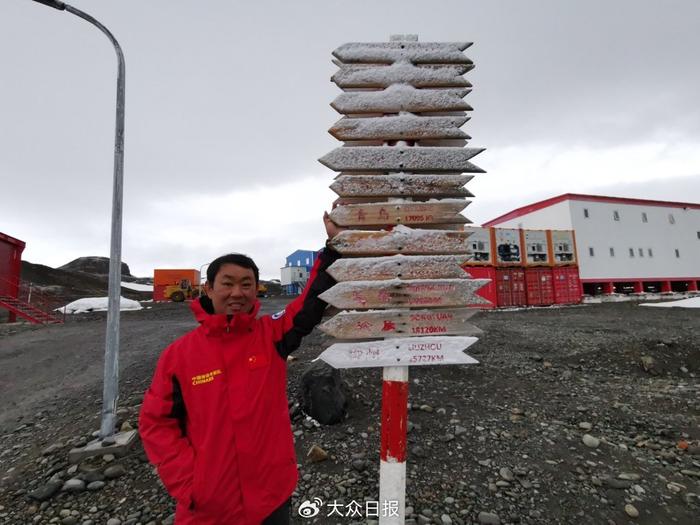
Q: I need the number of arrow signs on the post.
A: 12